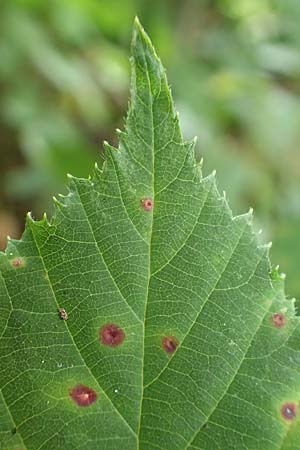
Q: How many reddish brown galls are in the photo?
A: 7